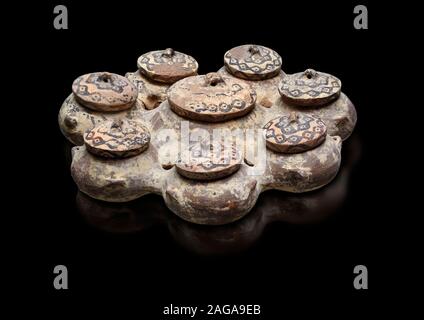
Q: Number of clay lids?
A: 8